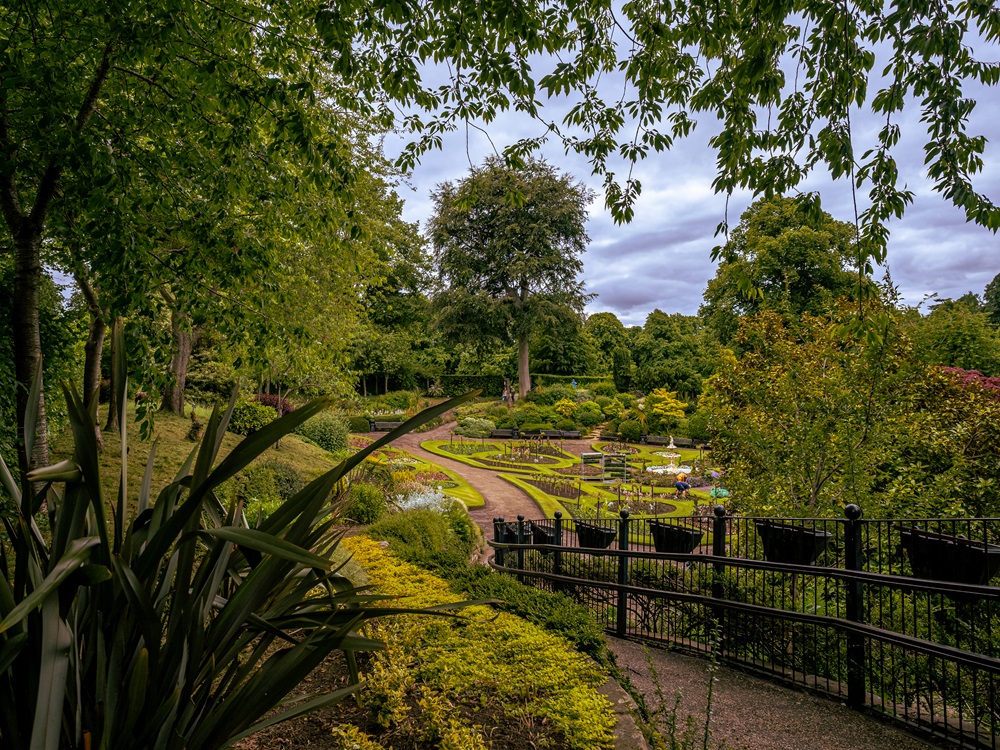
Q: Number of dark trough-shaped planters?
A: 6